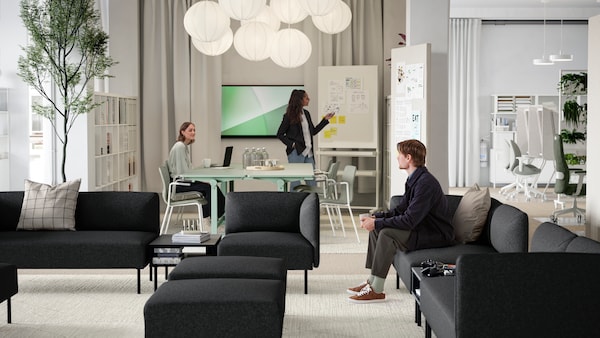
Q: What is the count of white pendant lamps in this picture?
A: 11